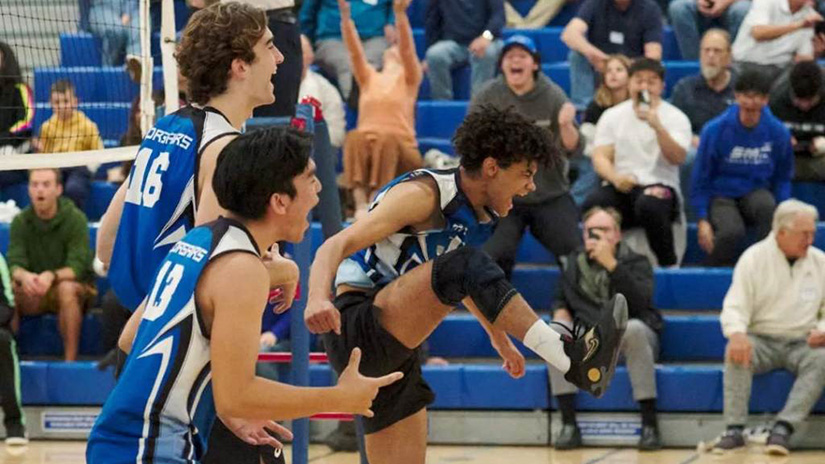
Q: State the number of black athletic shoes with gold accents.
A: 1